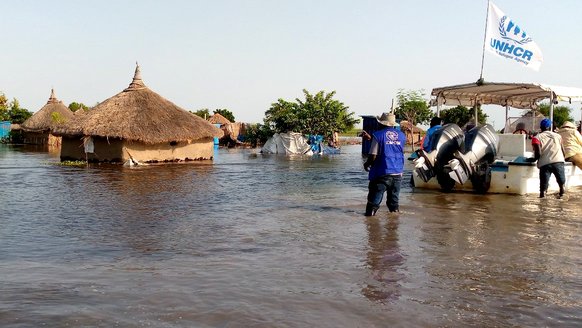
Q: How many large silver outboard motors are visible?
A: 2